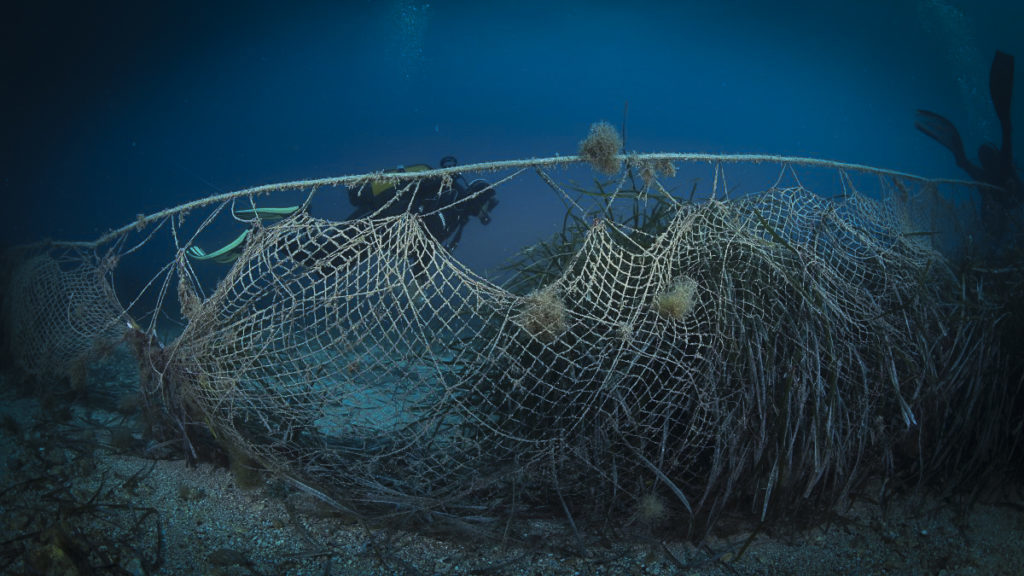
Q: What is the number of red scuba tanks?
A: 0